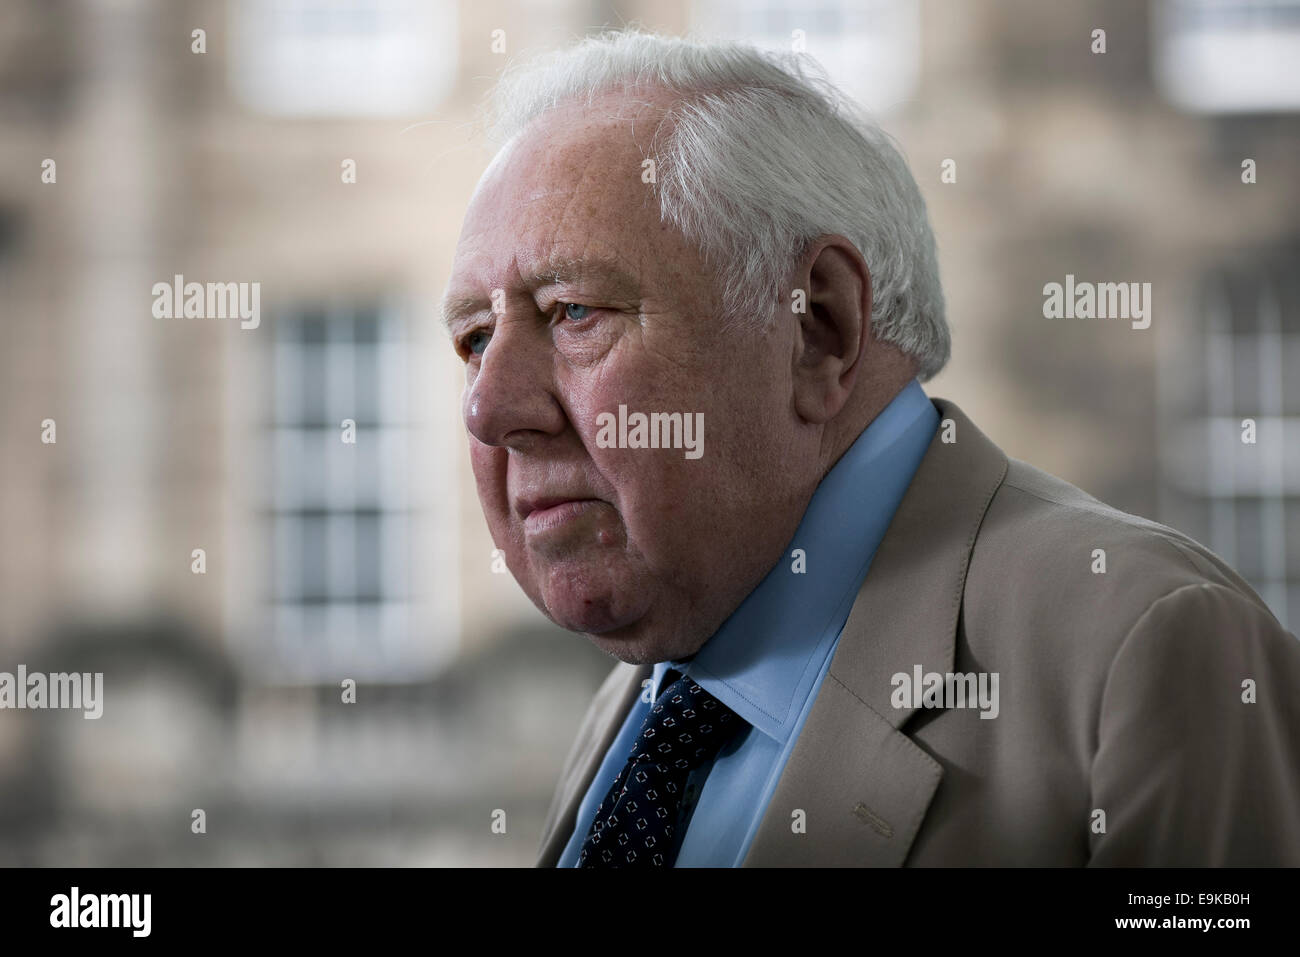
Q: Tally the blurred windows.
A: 5